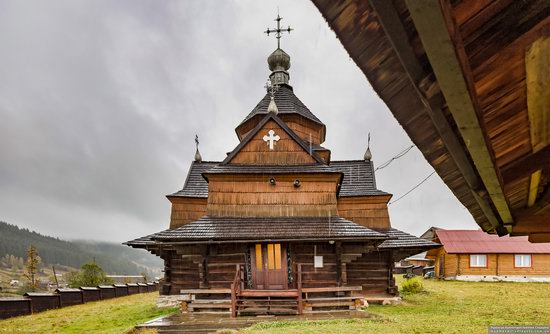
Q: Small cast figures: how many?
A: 0